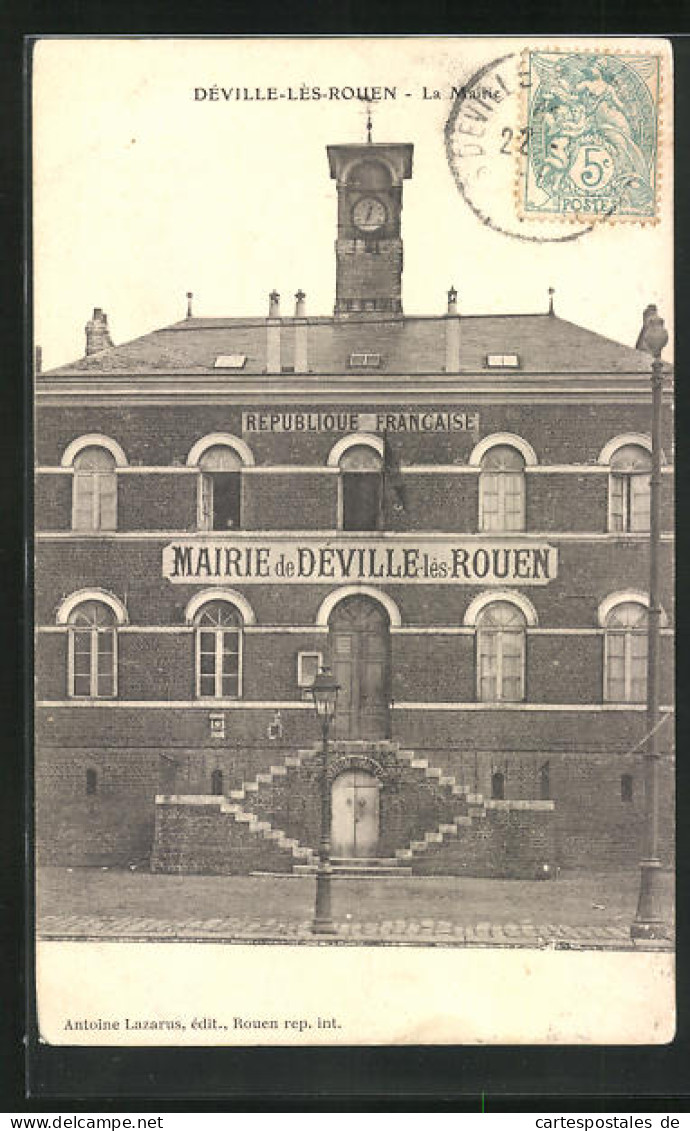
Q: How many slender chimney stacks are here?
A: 3